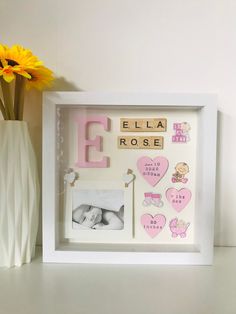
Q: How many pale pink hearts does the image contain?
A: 3